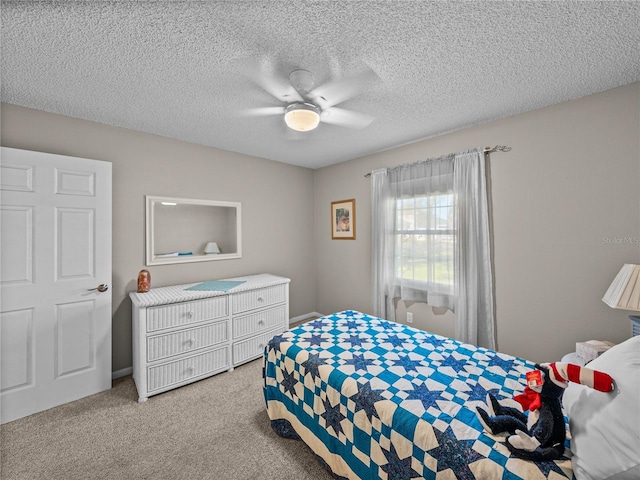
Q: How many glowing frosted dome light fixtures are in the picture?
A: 1